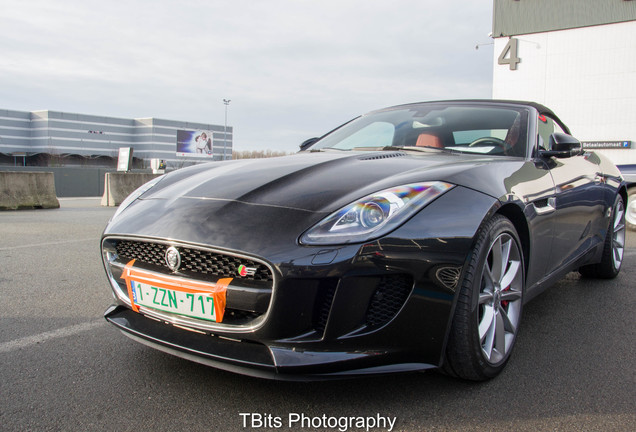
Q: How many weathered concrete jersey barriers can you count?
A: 2